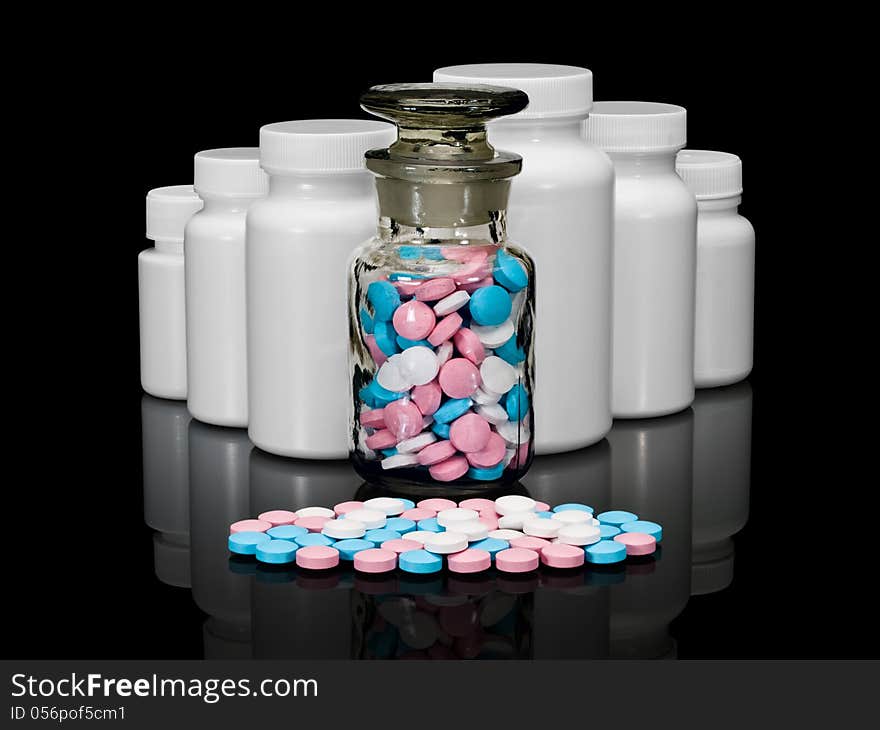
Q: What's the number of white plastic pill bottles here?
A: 6